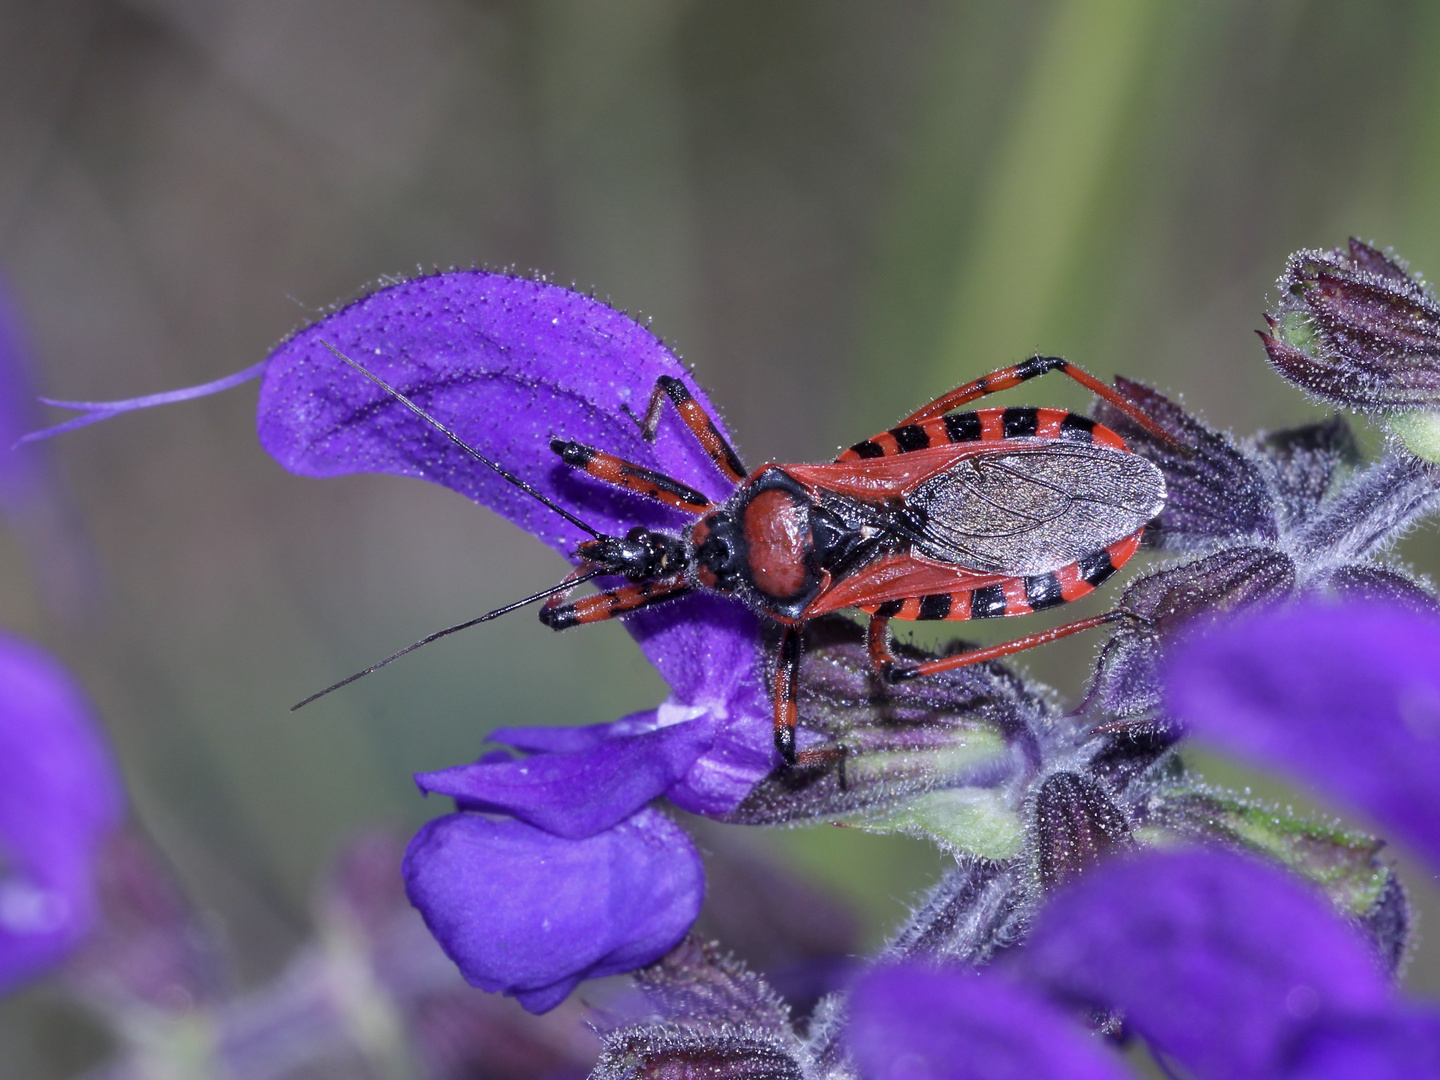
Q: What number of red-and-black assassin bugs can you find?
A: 1